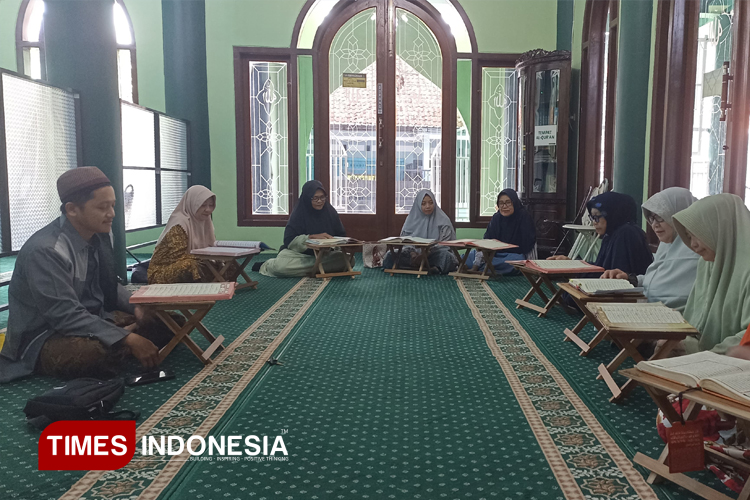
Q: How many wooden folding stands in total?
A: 9